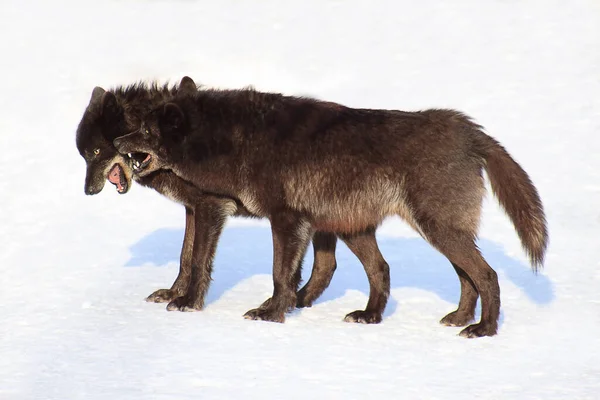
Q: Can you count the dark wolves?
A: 2